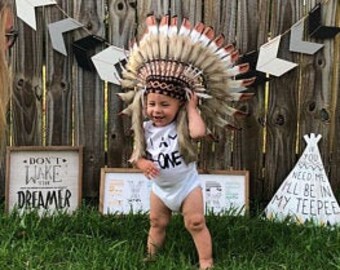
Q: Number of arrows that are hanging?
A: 8